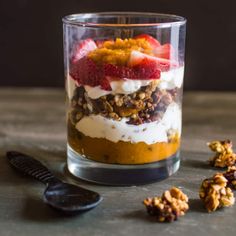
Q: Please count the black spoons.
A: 1